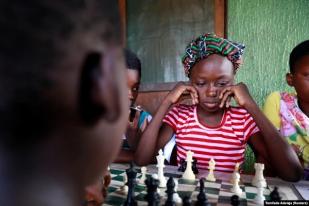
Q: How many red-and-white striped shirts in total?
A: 1